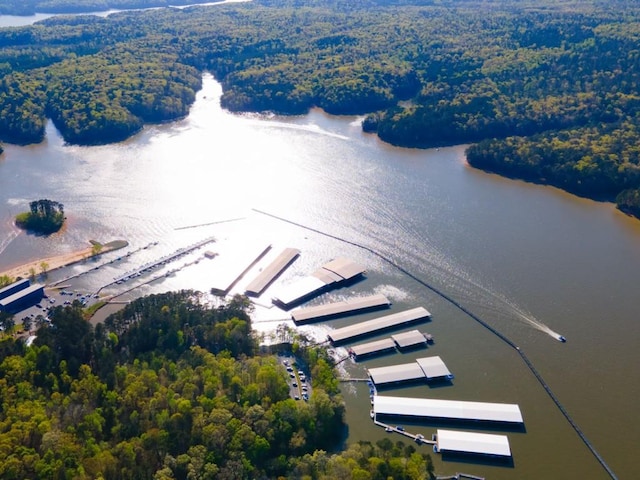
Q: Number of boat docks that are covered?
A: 9